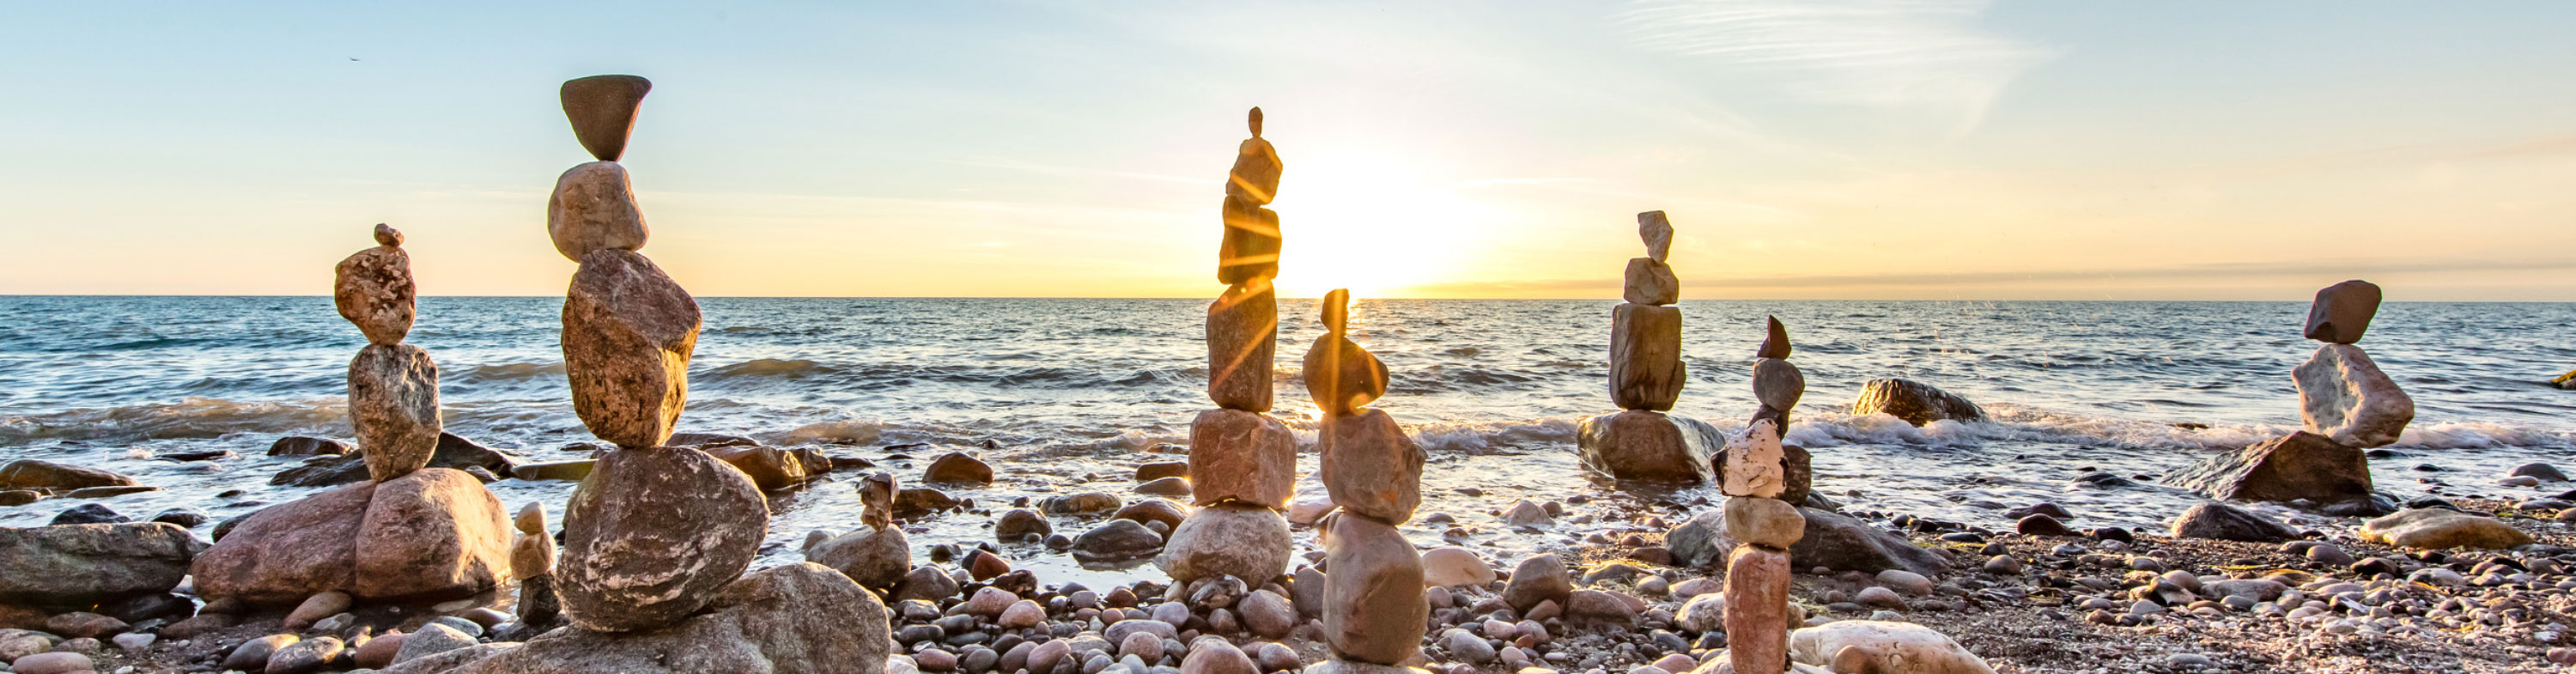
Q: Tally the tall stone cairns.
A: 7